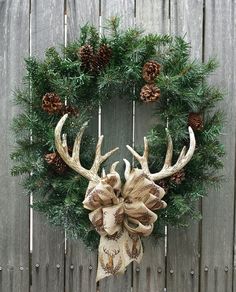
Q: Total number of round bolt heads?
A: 12